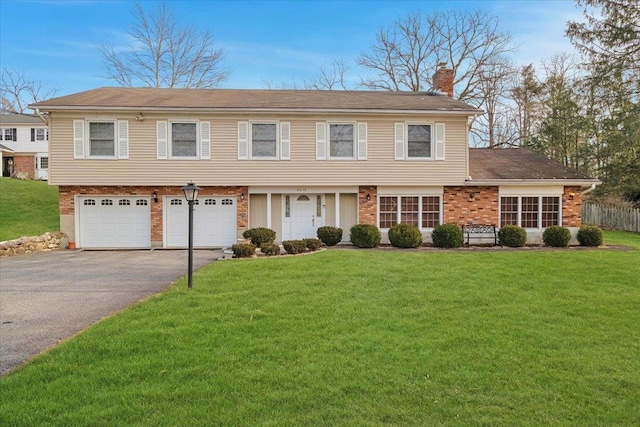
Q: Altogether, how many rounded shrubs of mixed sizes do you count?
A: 12